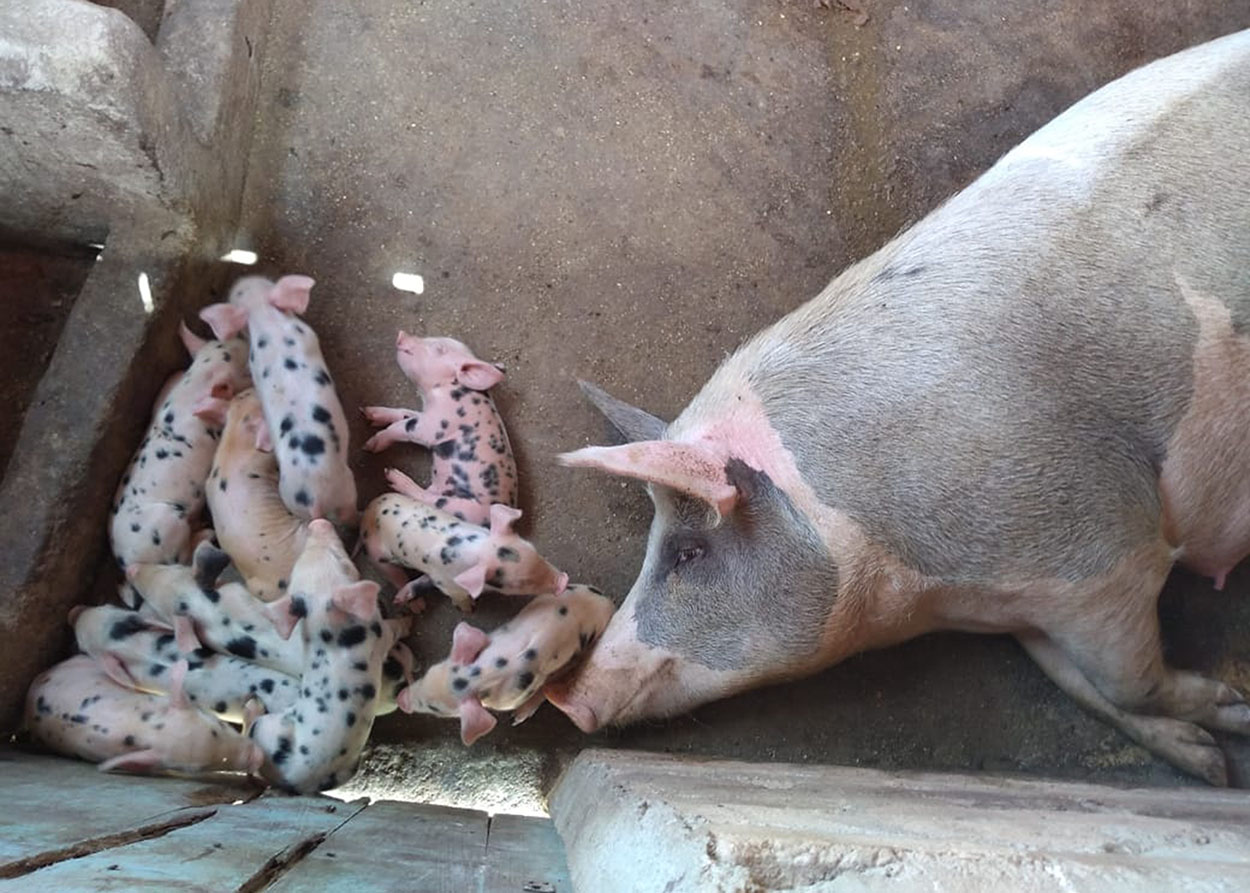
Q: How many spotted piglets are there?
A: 10